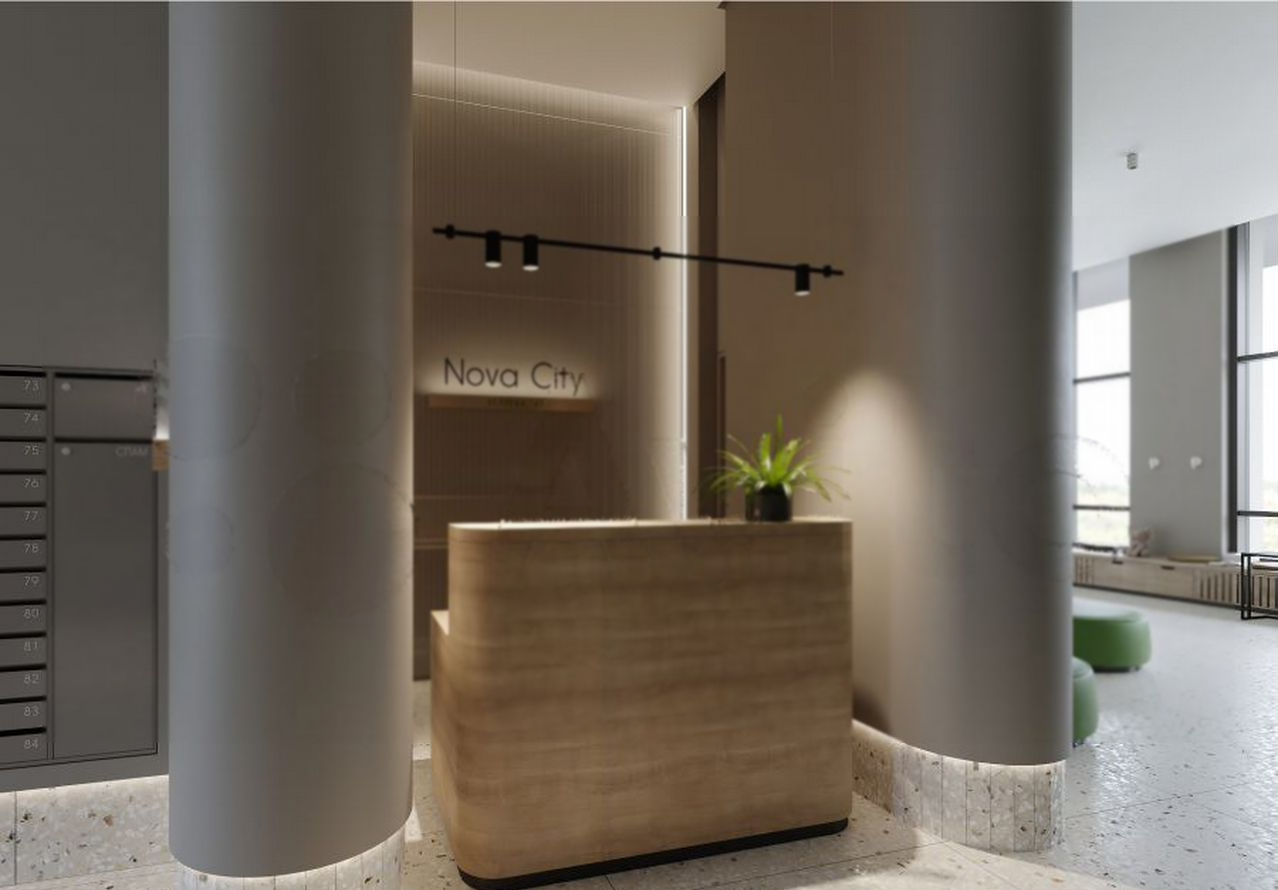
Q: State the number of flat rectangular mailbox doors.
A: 14